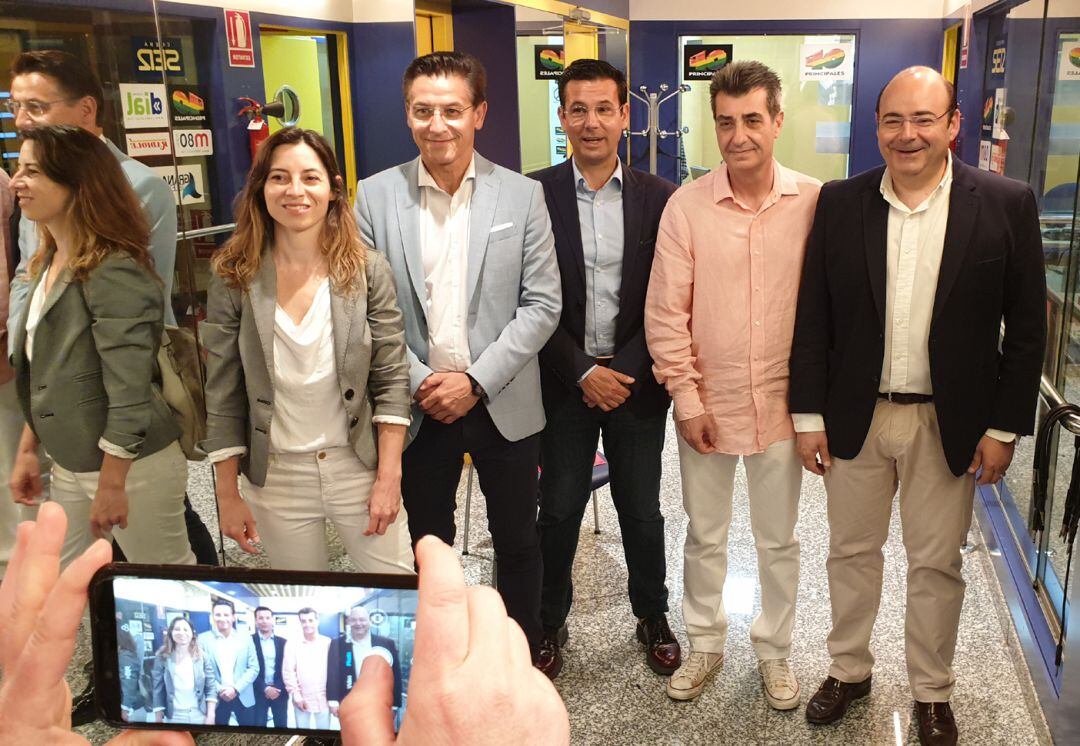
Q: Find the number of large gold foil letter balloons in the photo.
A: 0